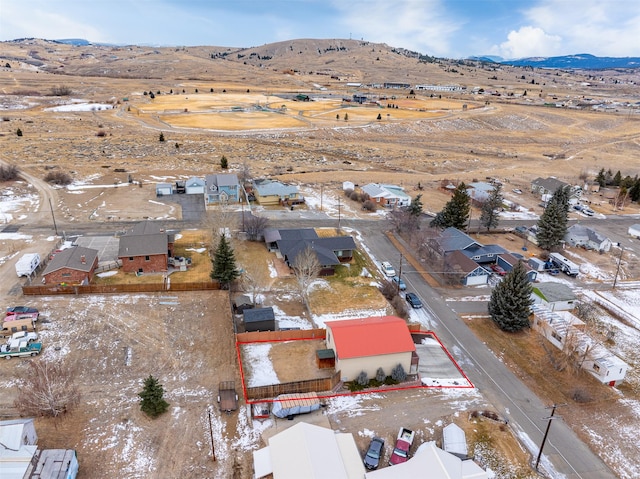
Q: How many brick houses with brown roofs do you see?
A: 2